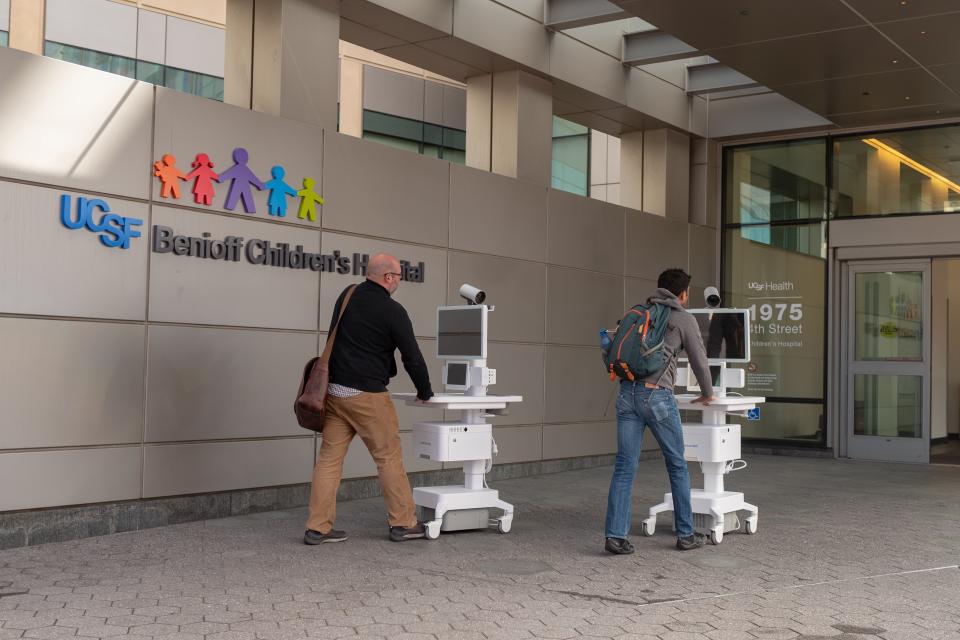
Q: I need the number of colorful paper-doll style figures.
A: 5